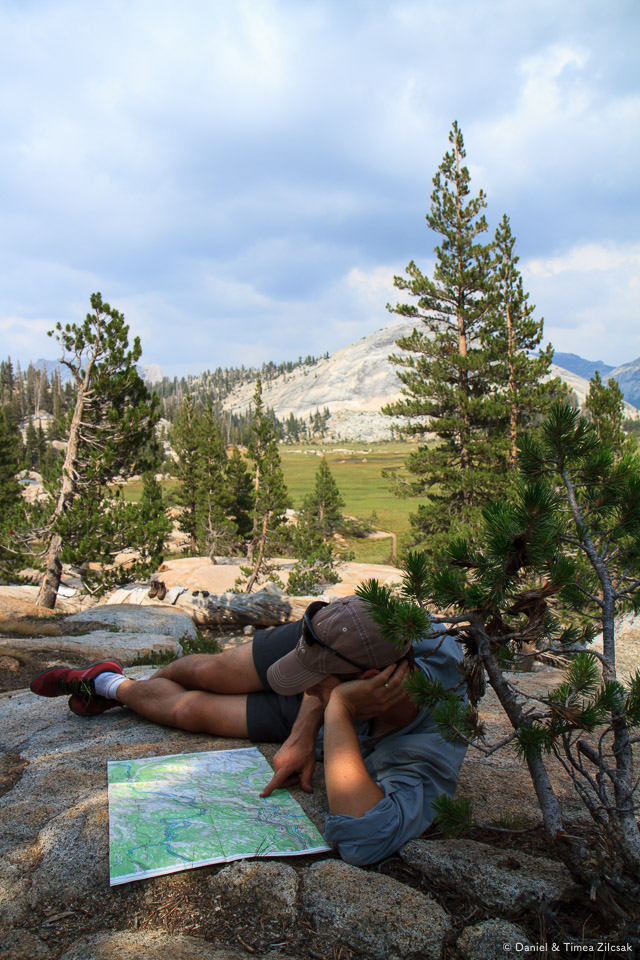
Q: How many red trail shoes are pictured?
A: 2